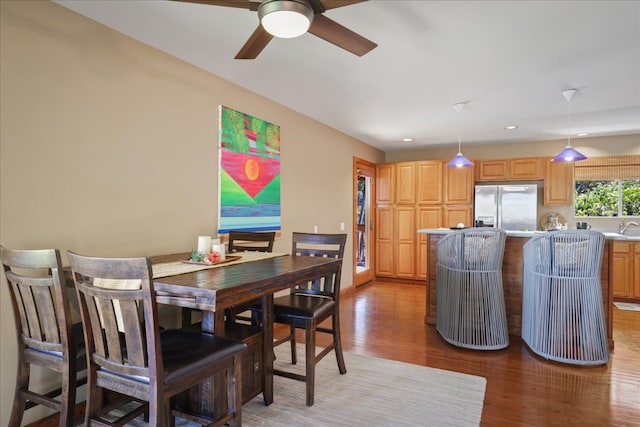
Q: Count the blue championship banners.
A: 0